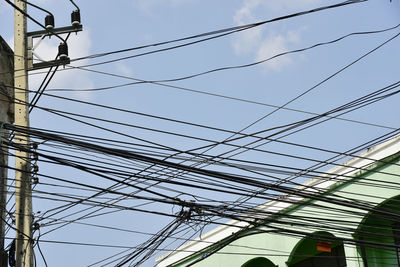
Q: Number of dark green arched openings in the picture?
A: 3